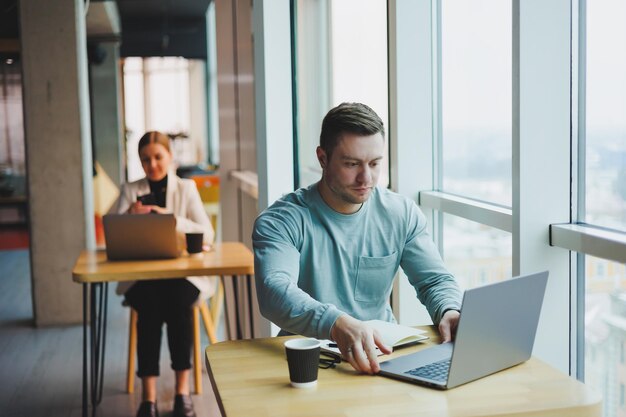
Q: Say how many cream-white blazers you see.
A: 1